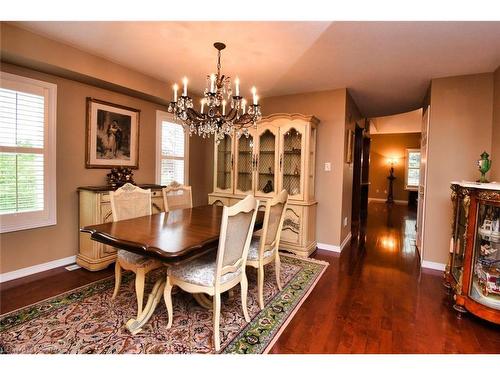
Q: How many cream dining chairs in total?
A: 4